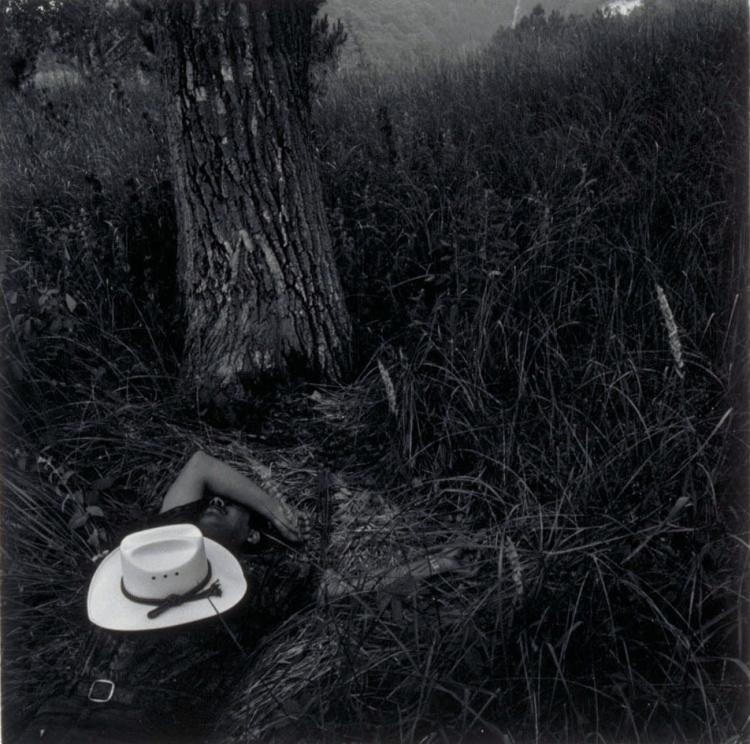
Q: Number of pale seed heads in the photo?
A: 3